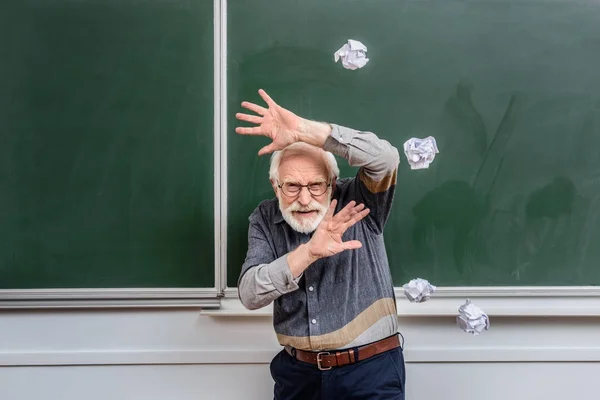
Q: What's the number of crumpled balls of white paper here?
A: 4